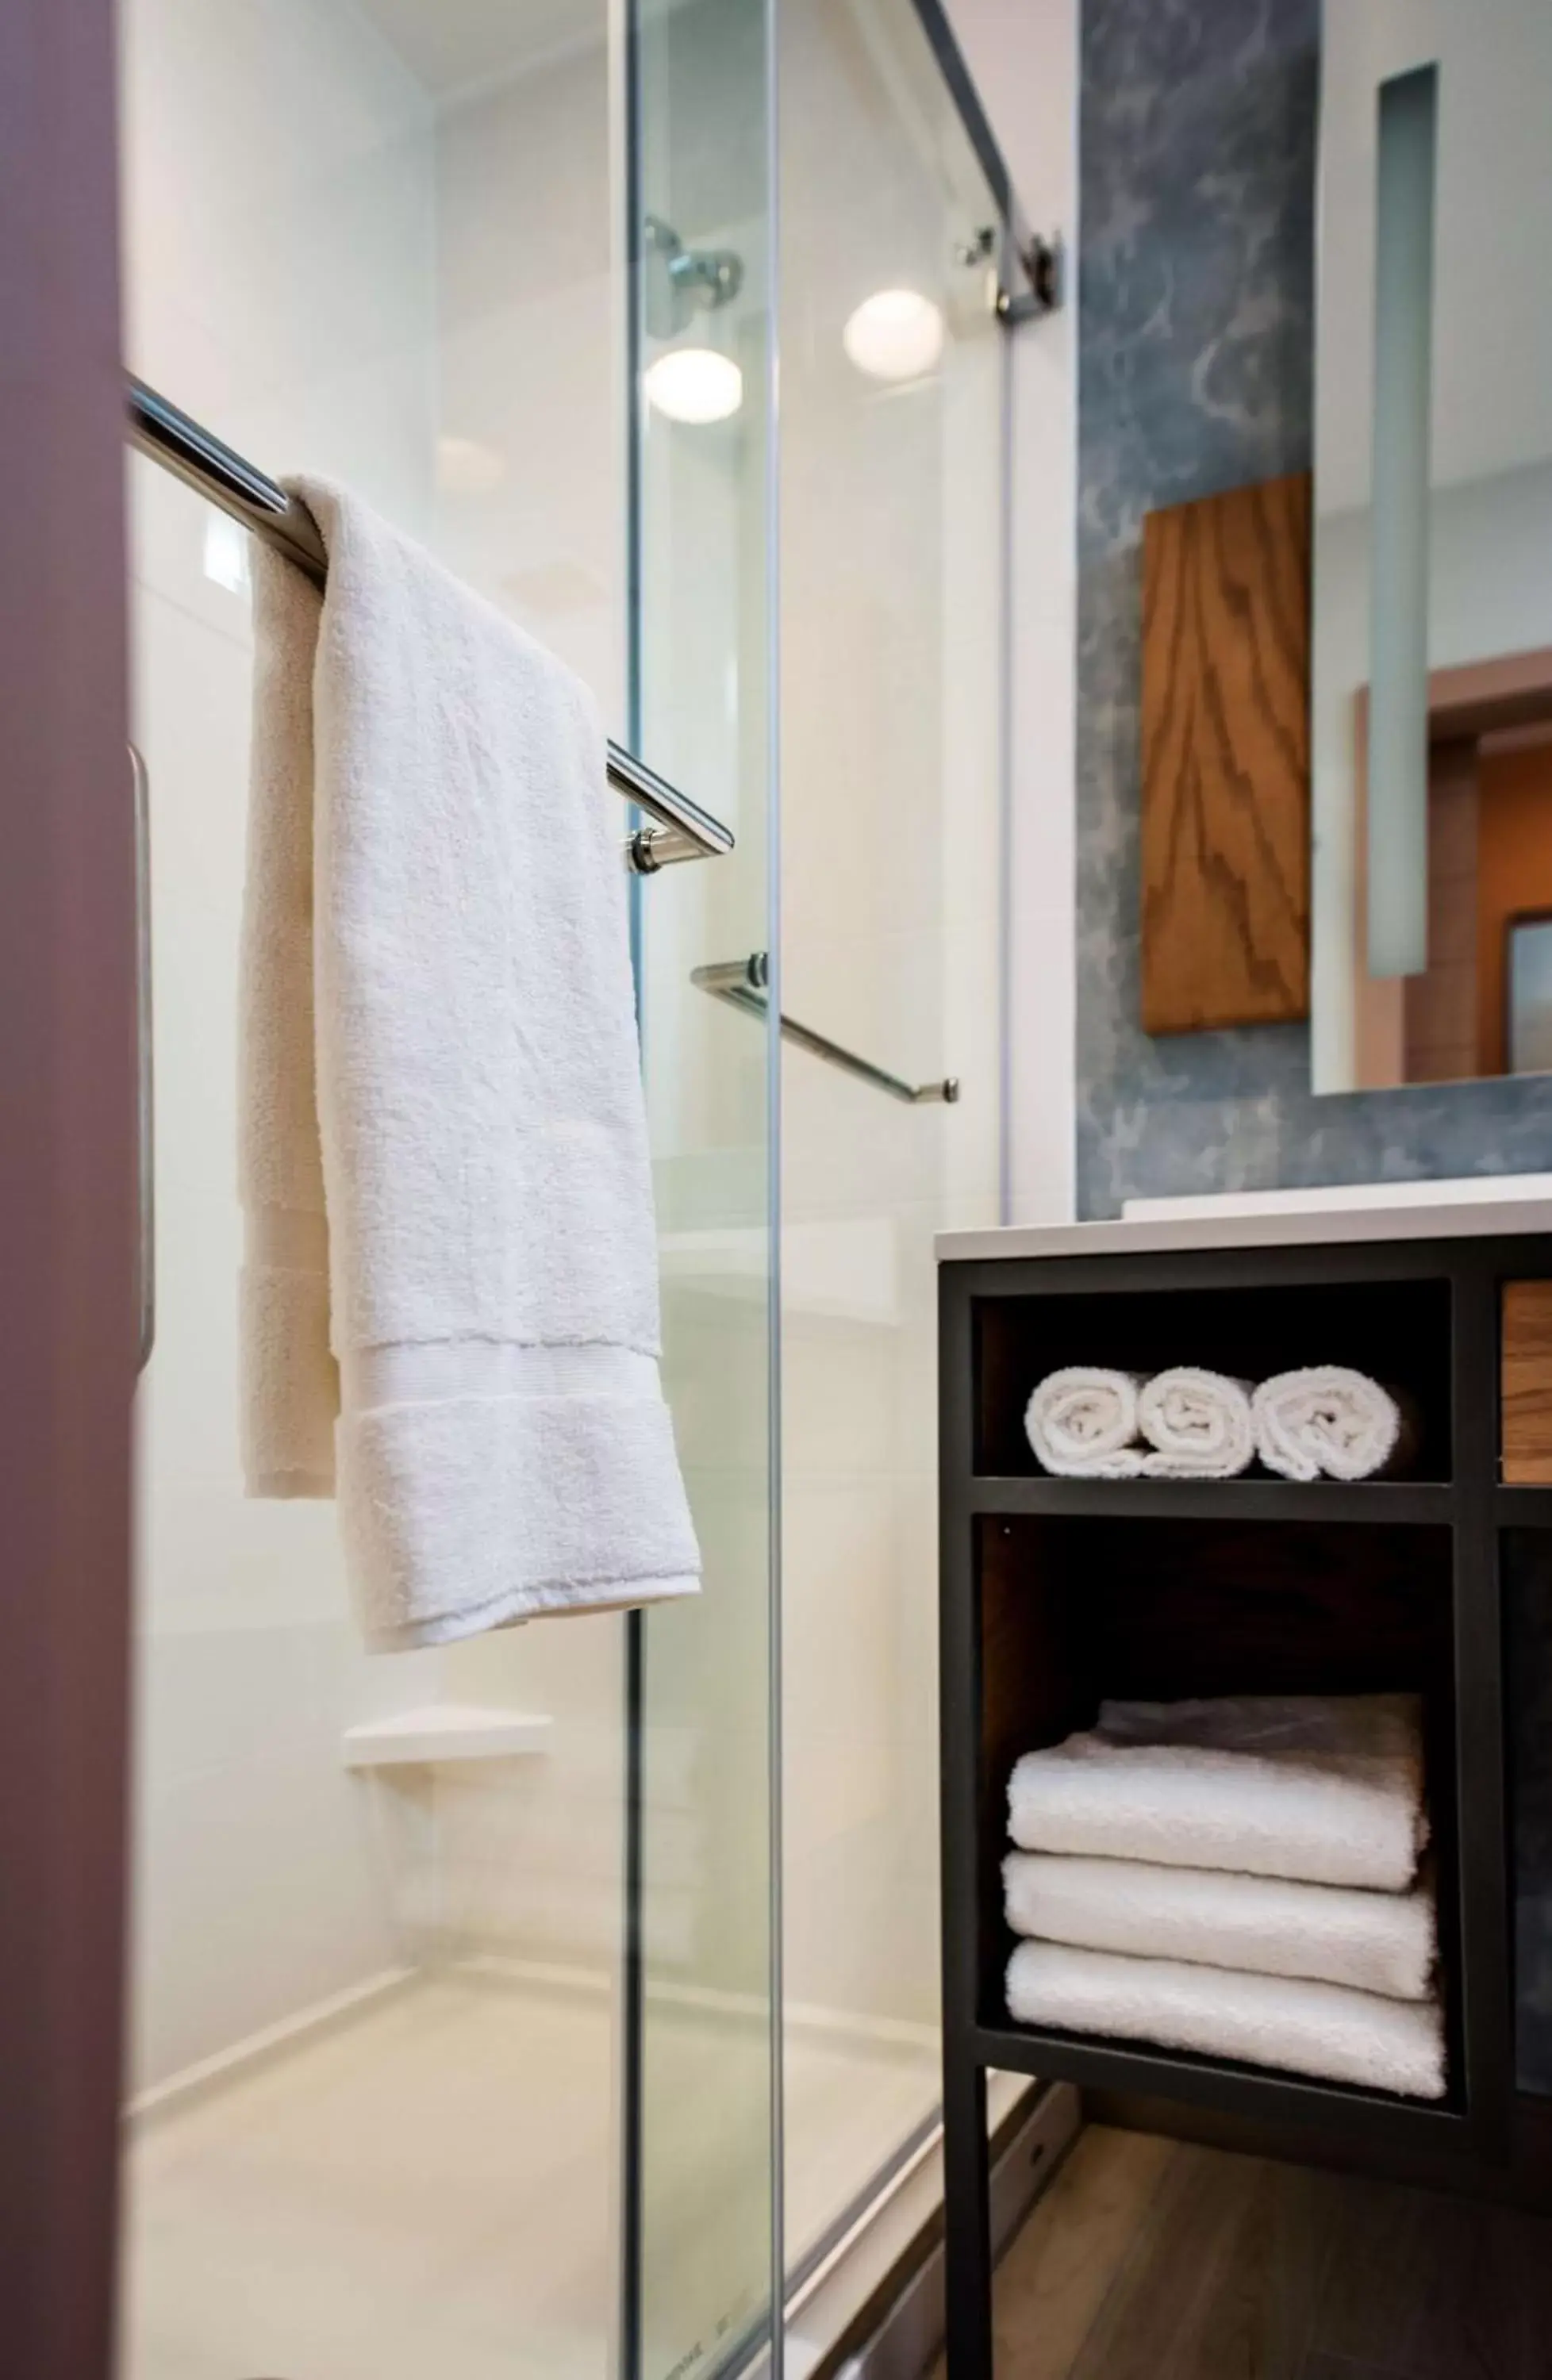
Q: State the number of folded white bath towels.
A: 3